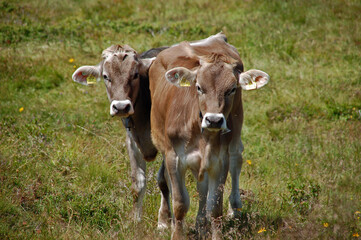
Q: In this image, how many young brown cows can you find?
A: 2